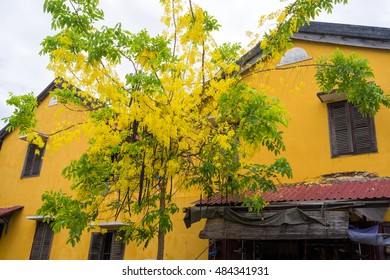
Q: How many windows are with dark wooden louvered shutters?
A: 4